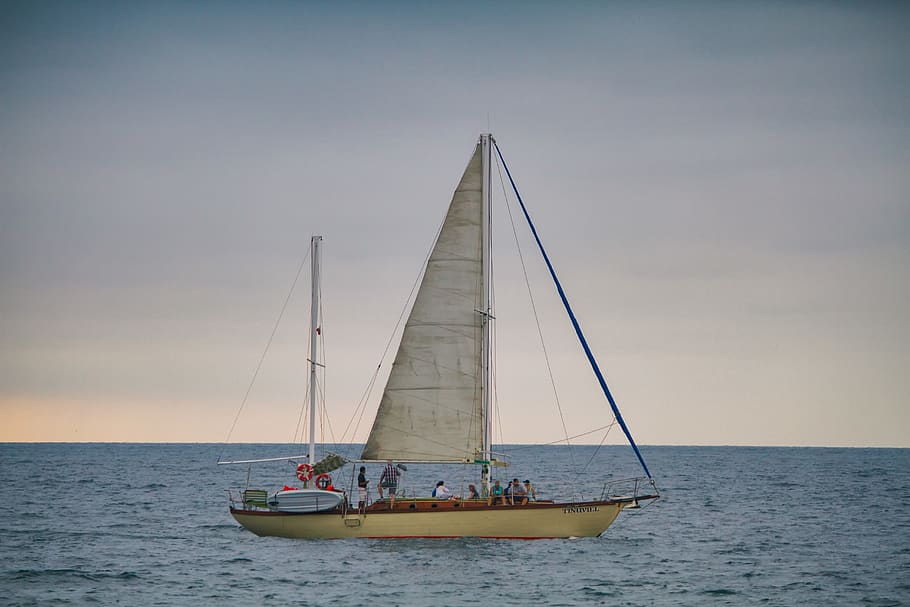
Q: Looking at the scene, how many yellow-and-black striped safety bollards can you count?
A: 0